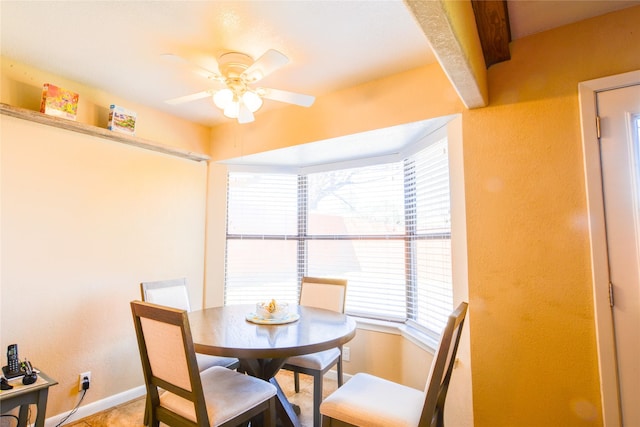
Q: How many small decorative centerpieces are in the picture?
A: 1